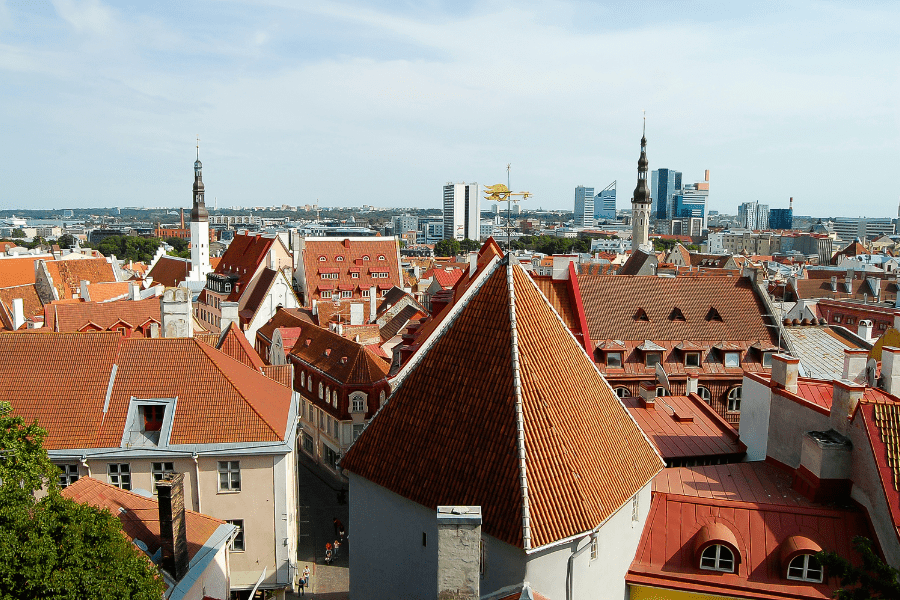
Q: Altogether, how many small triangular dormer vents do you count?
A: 3